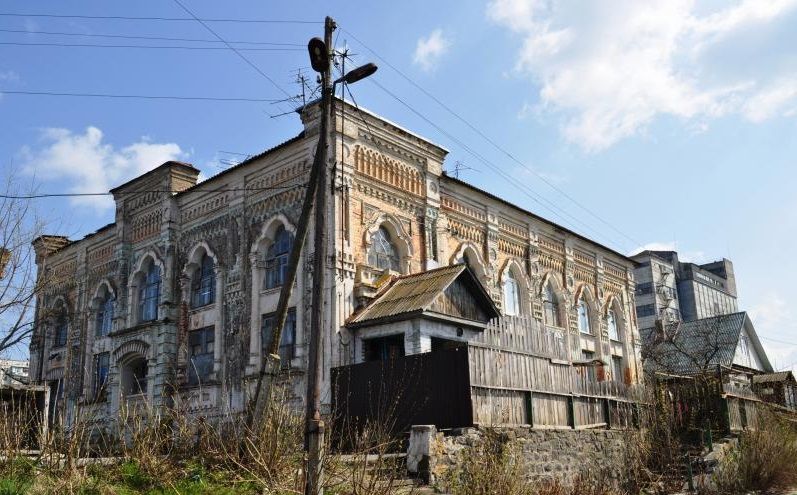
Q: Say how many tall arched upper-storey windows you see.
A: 11